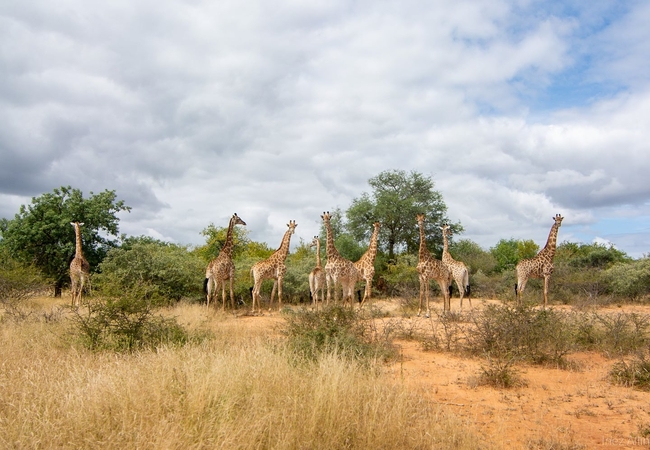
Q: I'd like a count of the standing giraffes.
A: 9